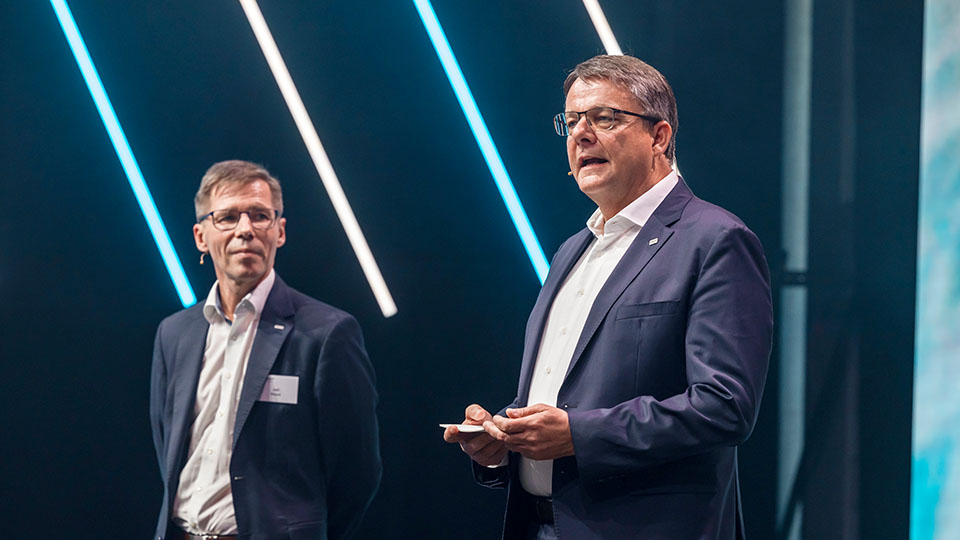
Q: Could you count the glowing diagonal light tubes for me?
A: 4